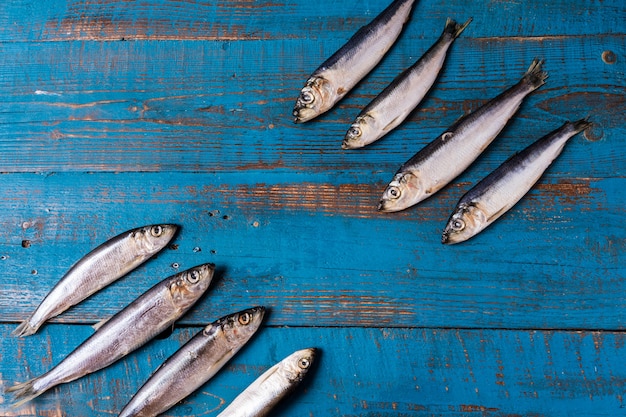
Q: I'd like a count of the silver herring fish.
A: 8